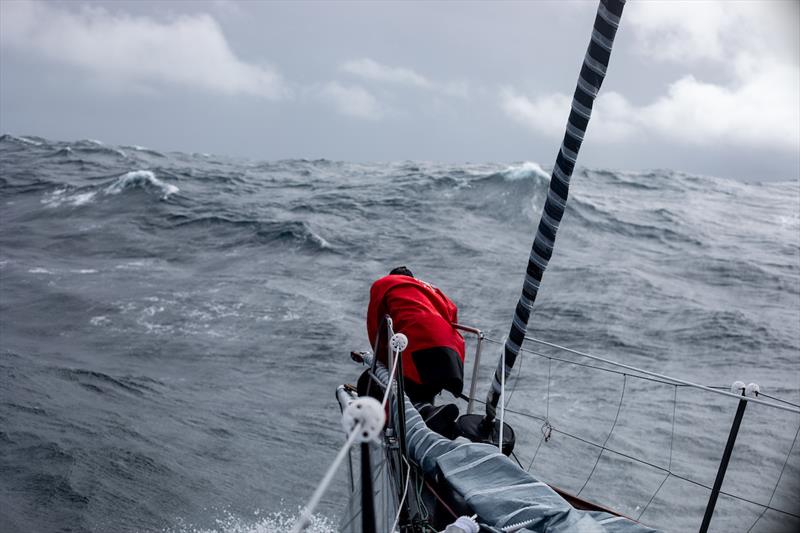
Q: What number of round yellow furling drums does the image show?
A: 0